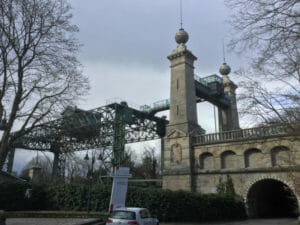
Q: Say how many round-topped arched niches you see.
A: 4